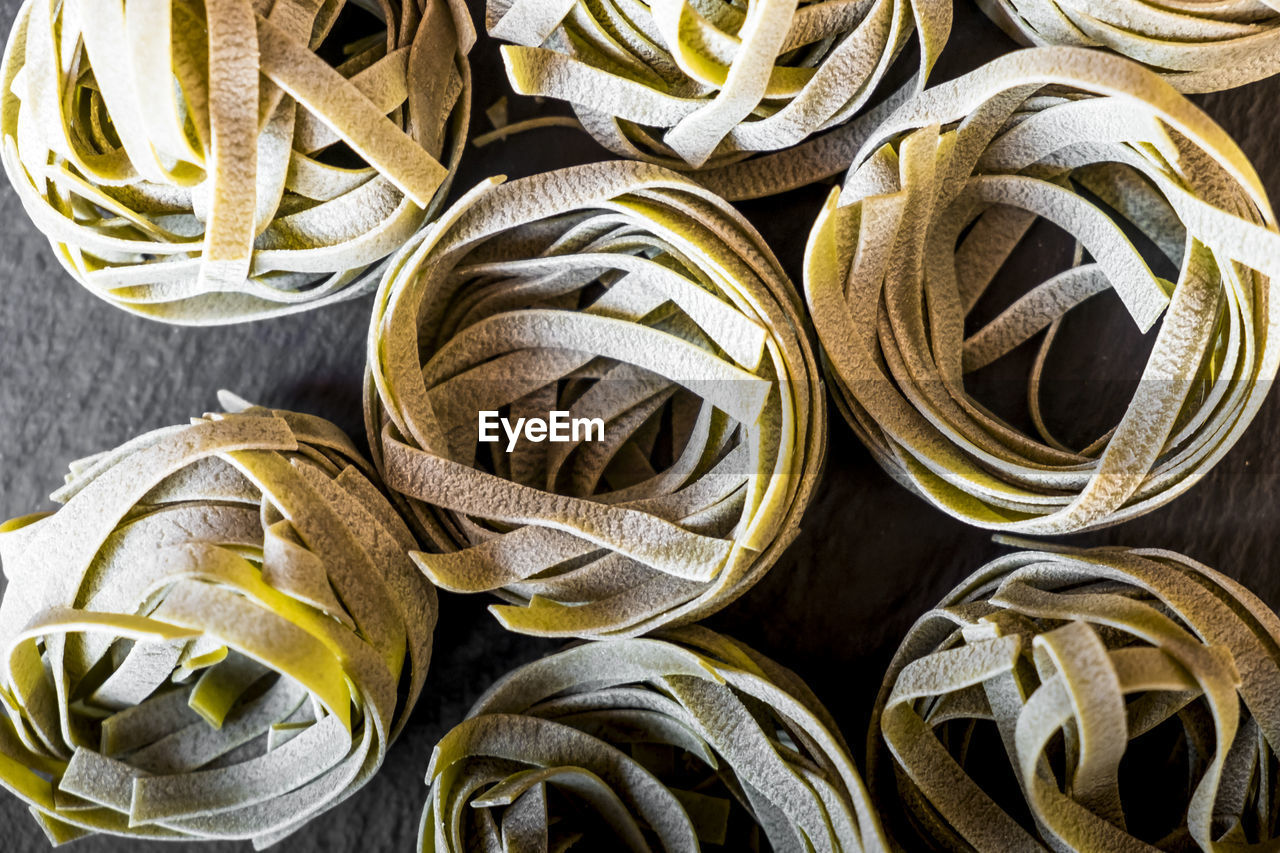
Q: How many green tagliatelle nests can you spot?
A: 8